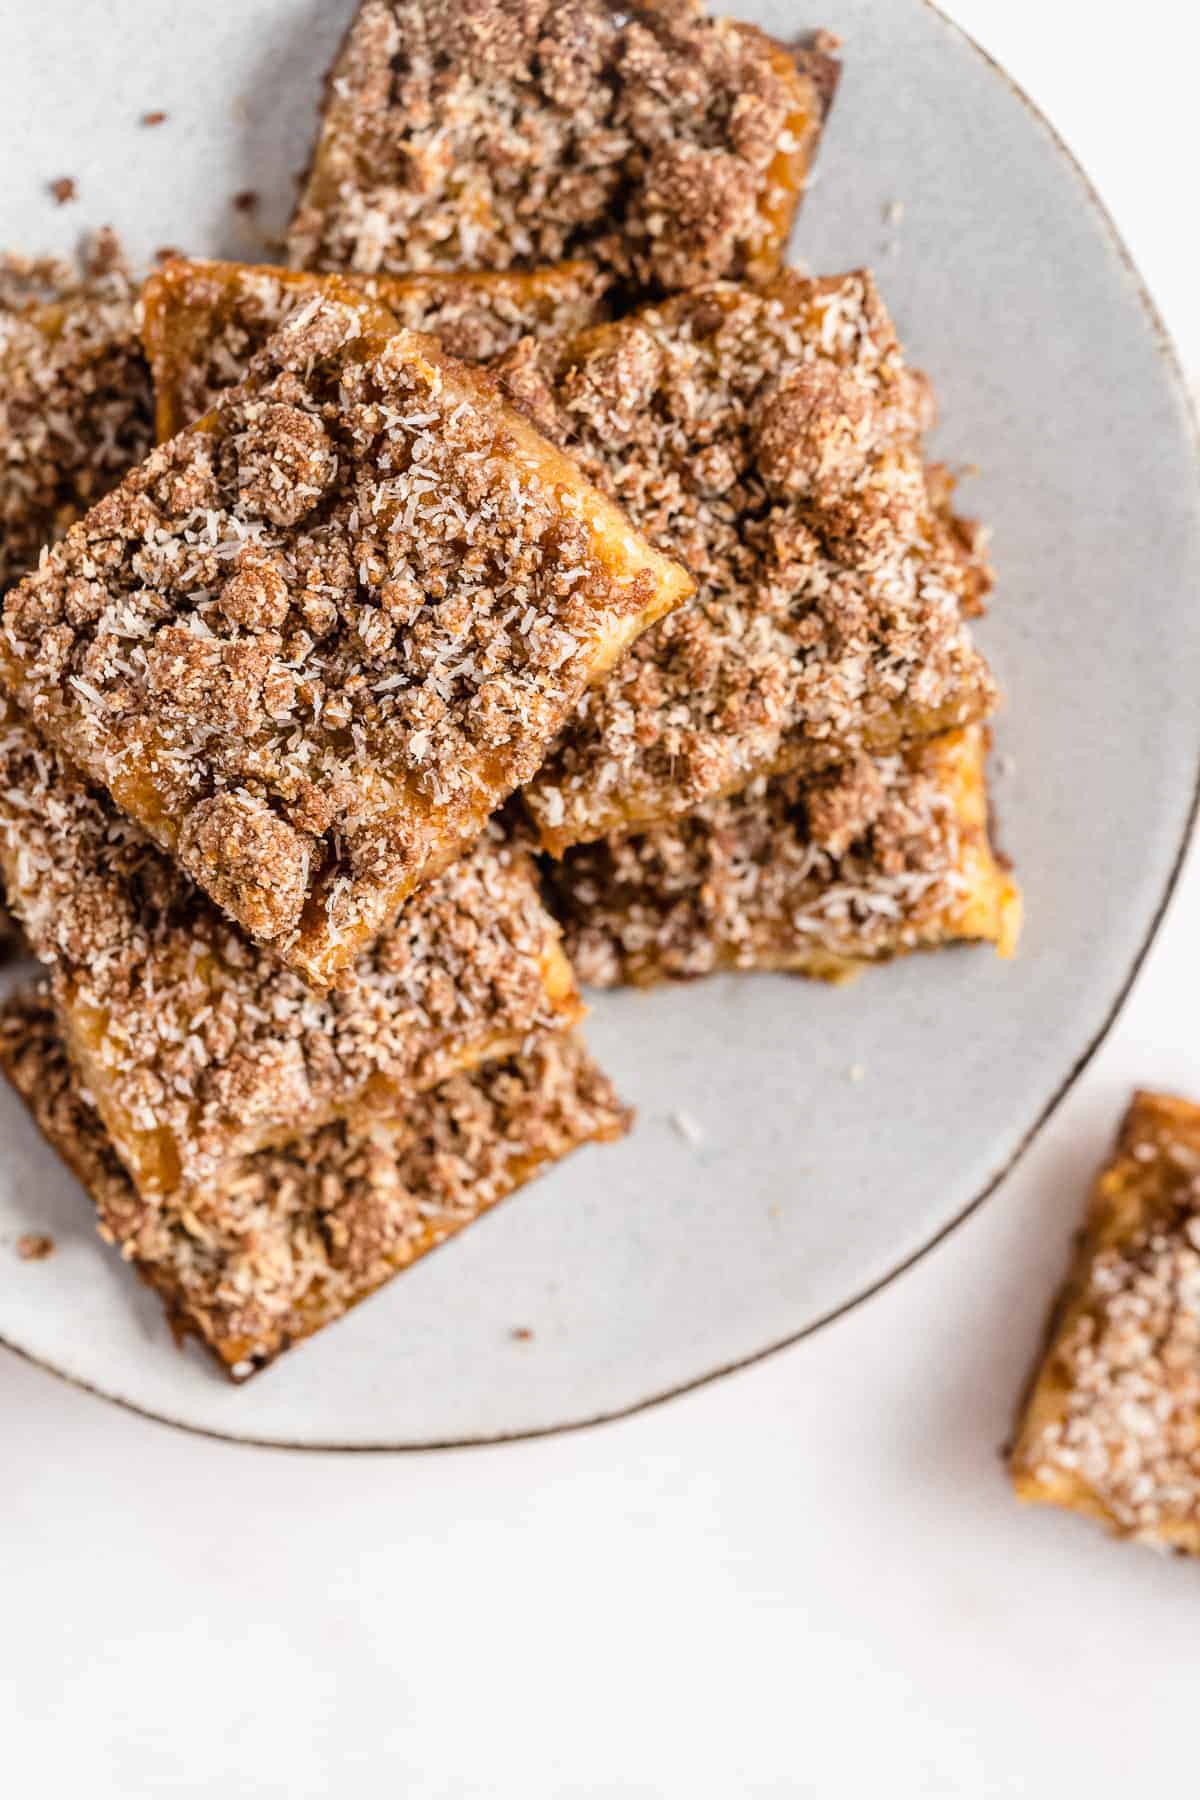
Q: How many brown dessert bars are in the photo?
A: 9